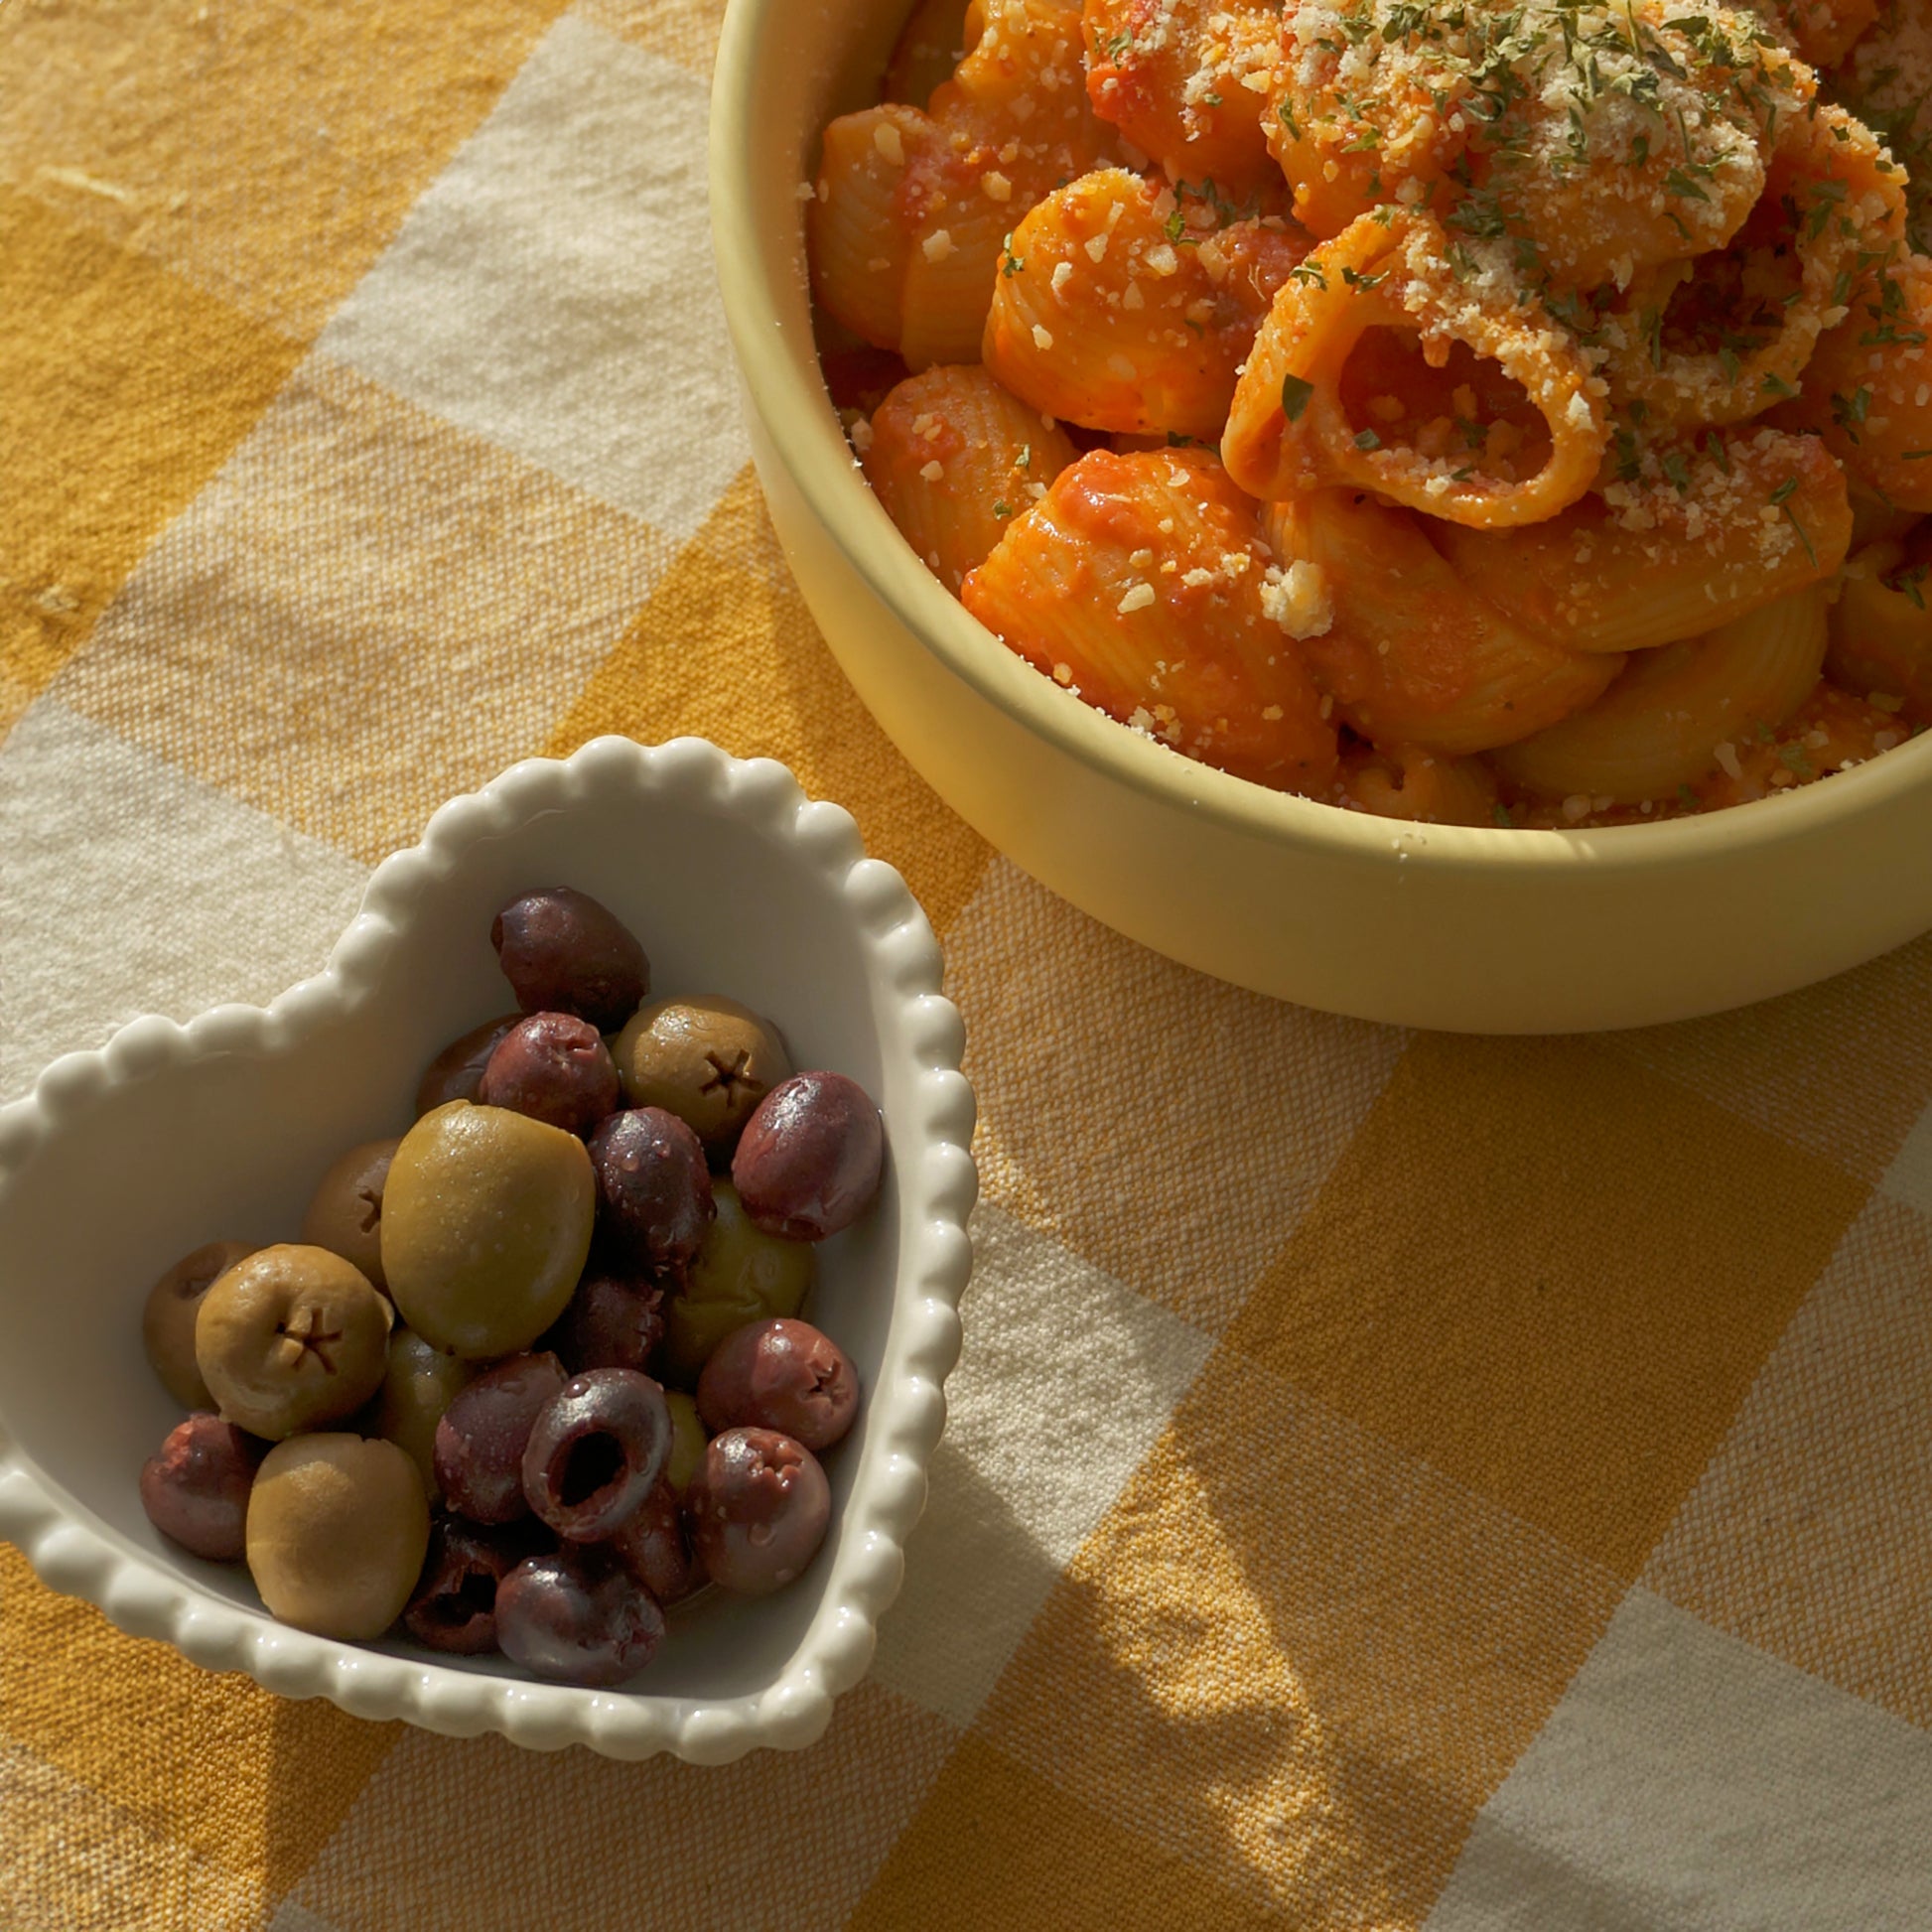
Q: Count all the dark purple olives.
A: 14